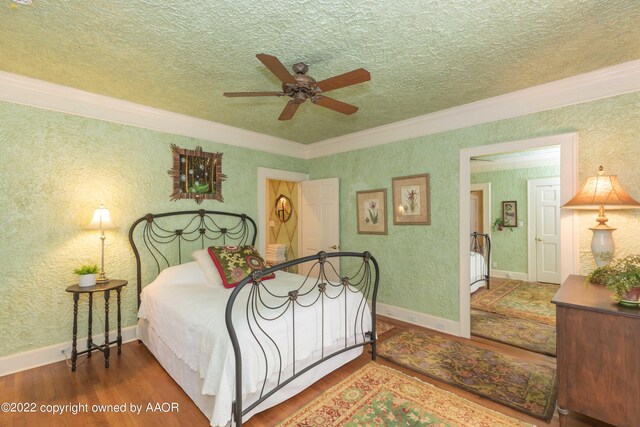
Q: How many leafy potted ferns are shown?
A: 2